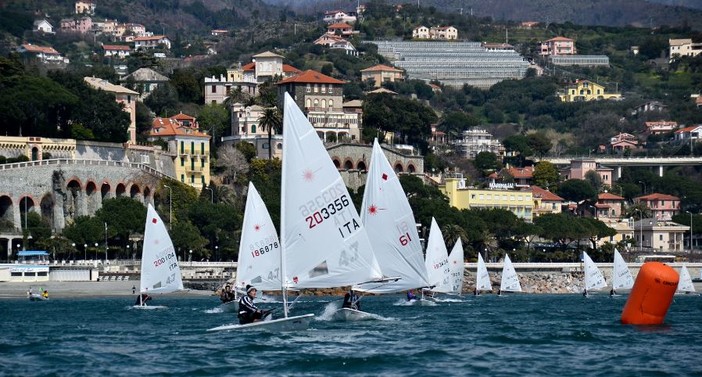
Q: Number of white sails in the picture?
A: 11